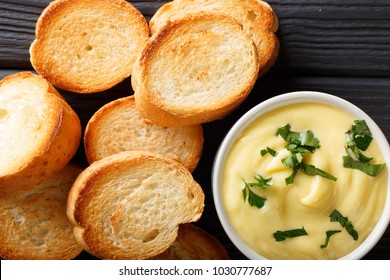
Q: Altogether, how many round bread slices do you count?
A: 8